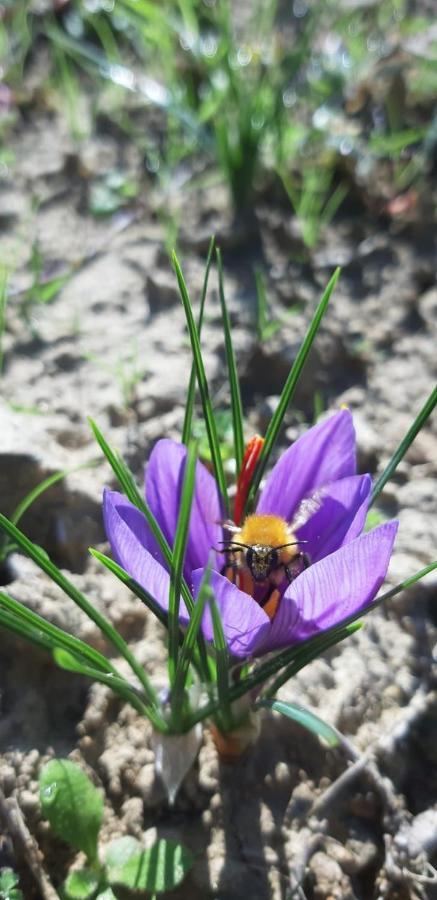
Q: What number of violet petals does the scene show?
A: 6